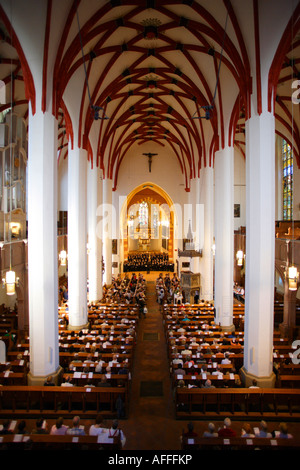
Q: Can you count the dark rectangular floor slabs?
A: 2